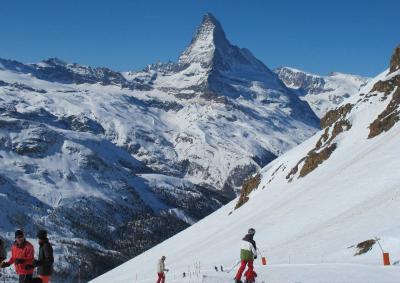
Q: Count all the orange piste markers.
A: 2